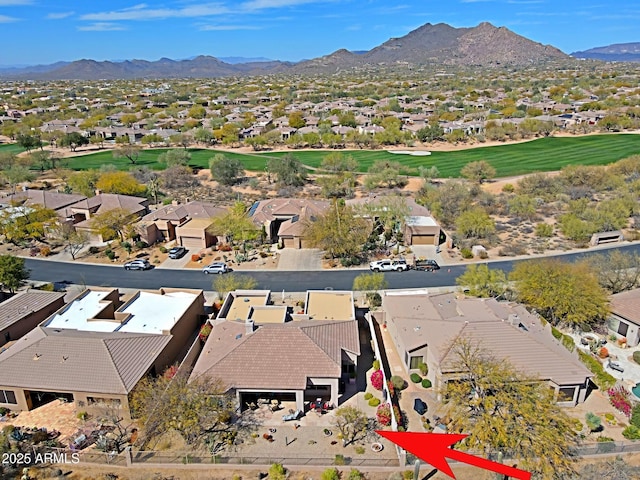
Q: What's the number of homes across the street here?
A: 5